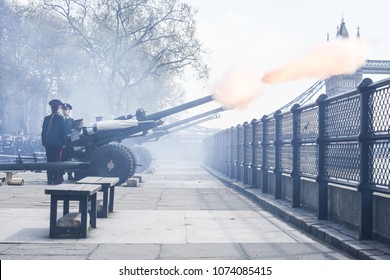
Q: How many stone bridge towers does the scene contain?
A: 1